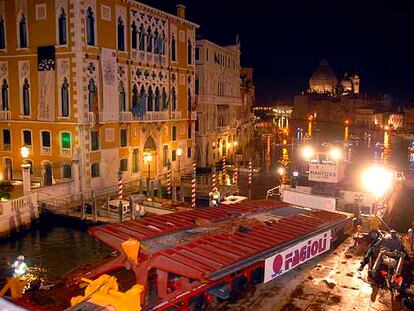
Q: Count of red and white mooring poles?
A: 7